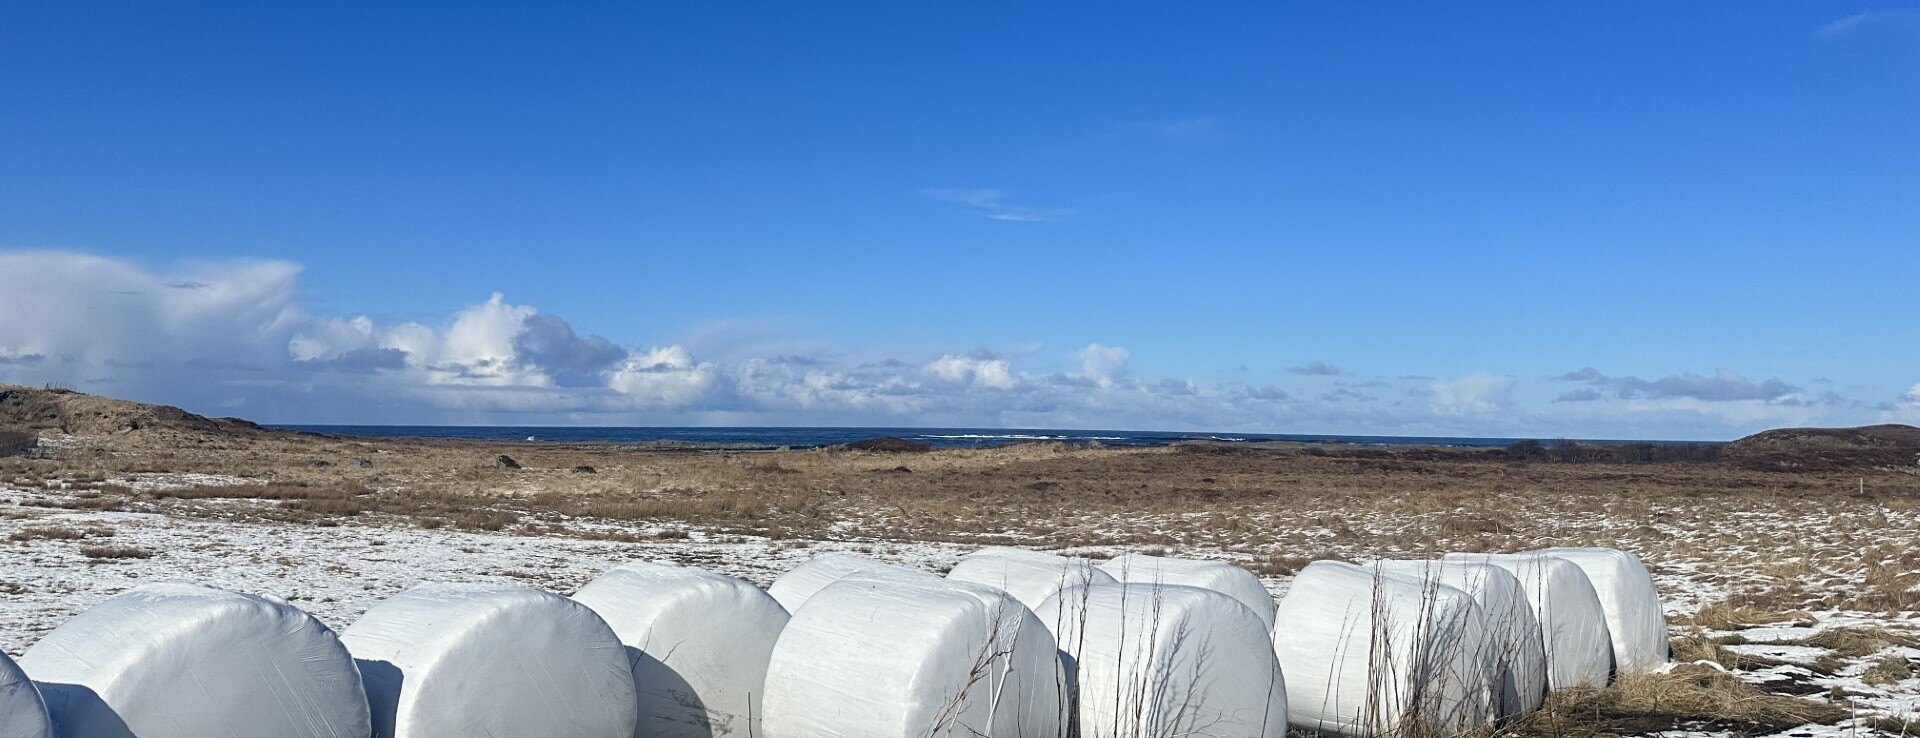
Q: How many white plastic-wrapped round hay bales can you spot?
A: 13